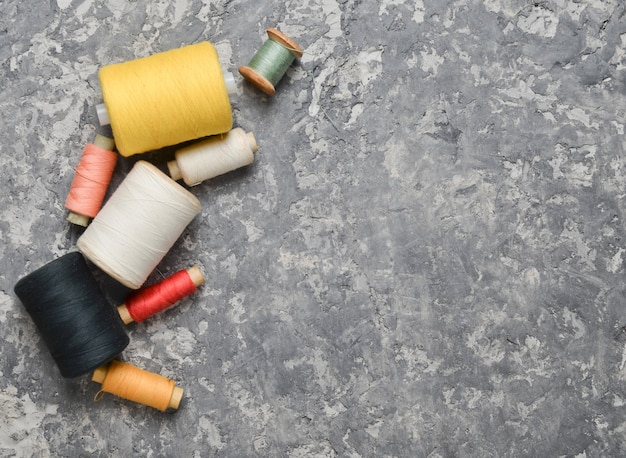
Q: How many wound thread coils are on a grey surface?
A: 8